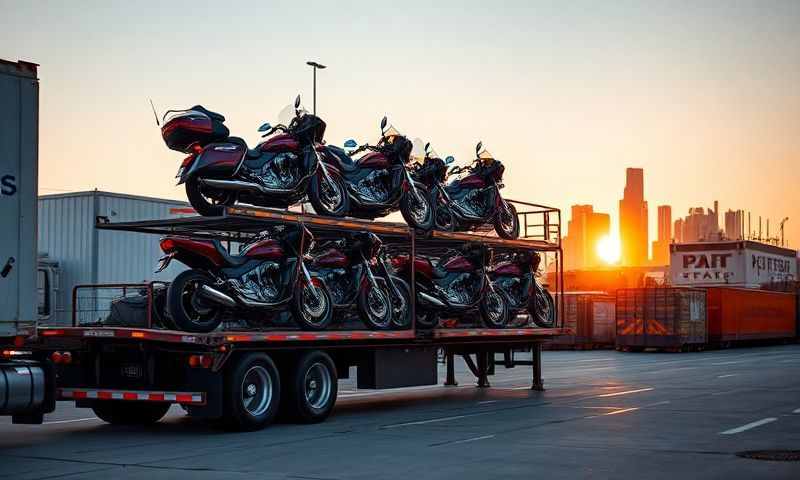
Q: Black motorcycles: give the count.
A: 0